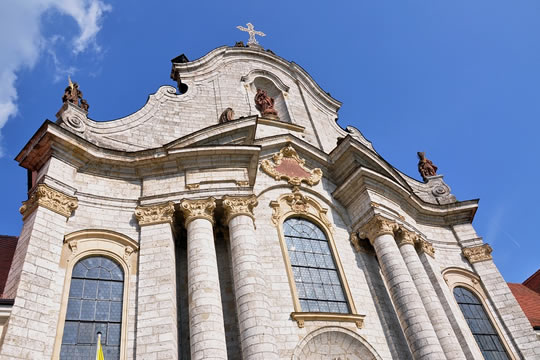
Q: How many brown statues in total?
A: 3